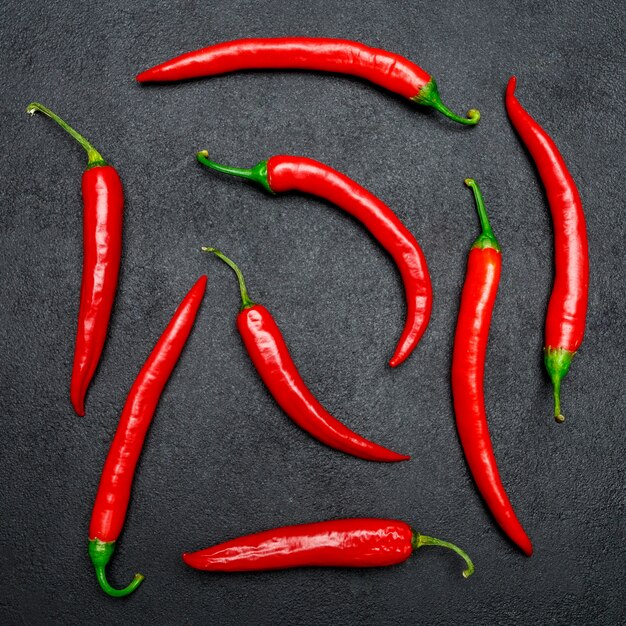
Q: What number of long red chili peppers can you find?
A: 8